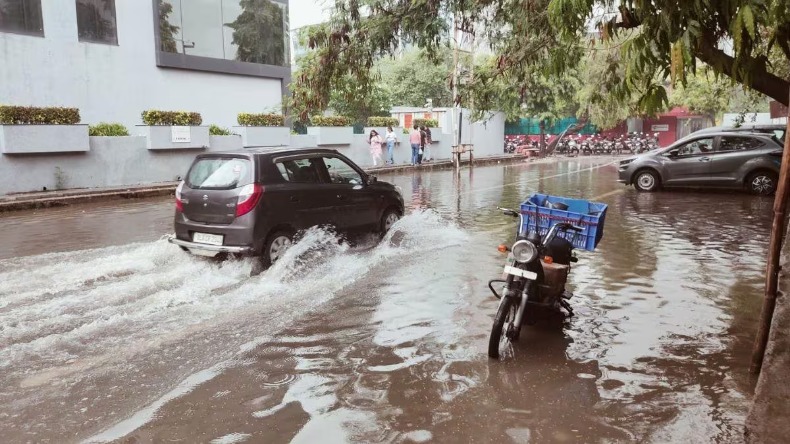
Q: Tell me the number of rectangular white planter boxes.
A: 6